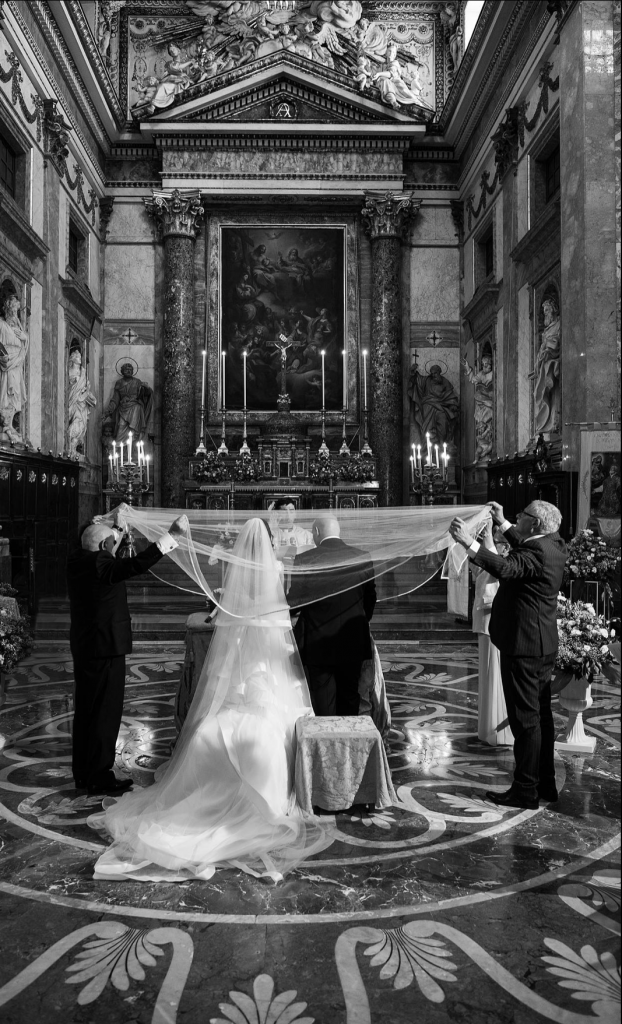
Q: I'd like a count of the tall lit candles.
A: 6